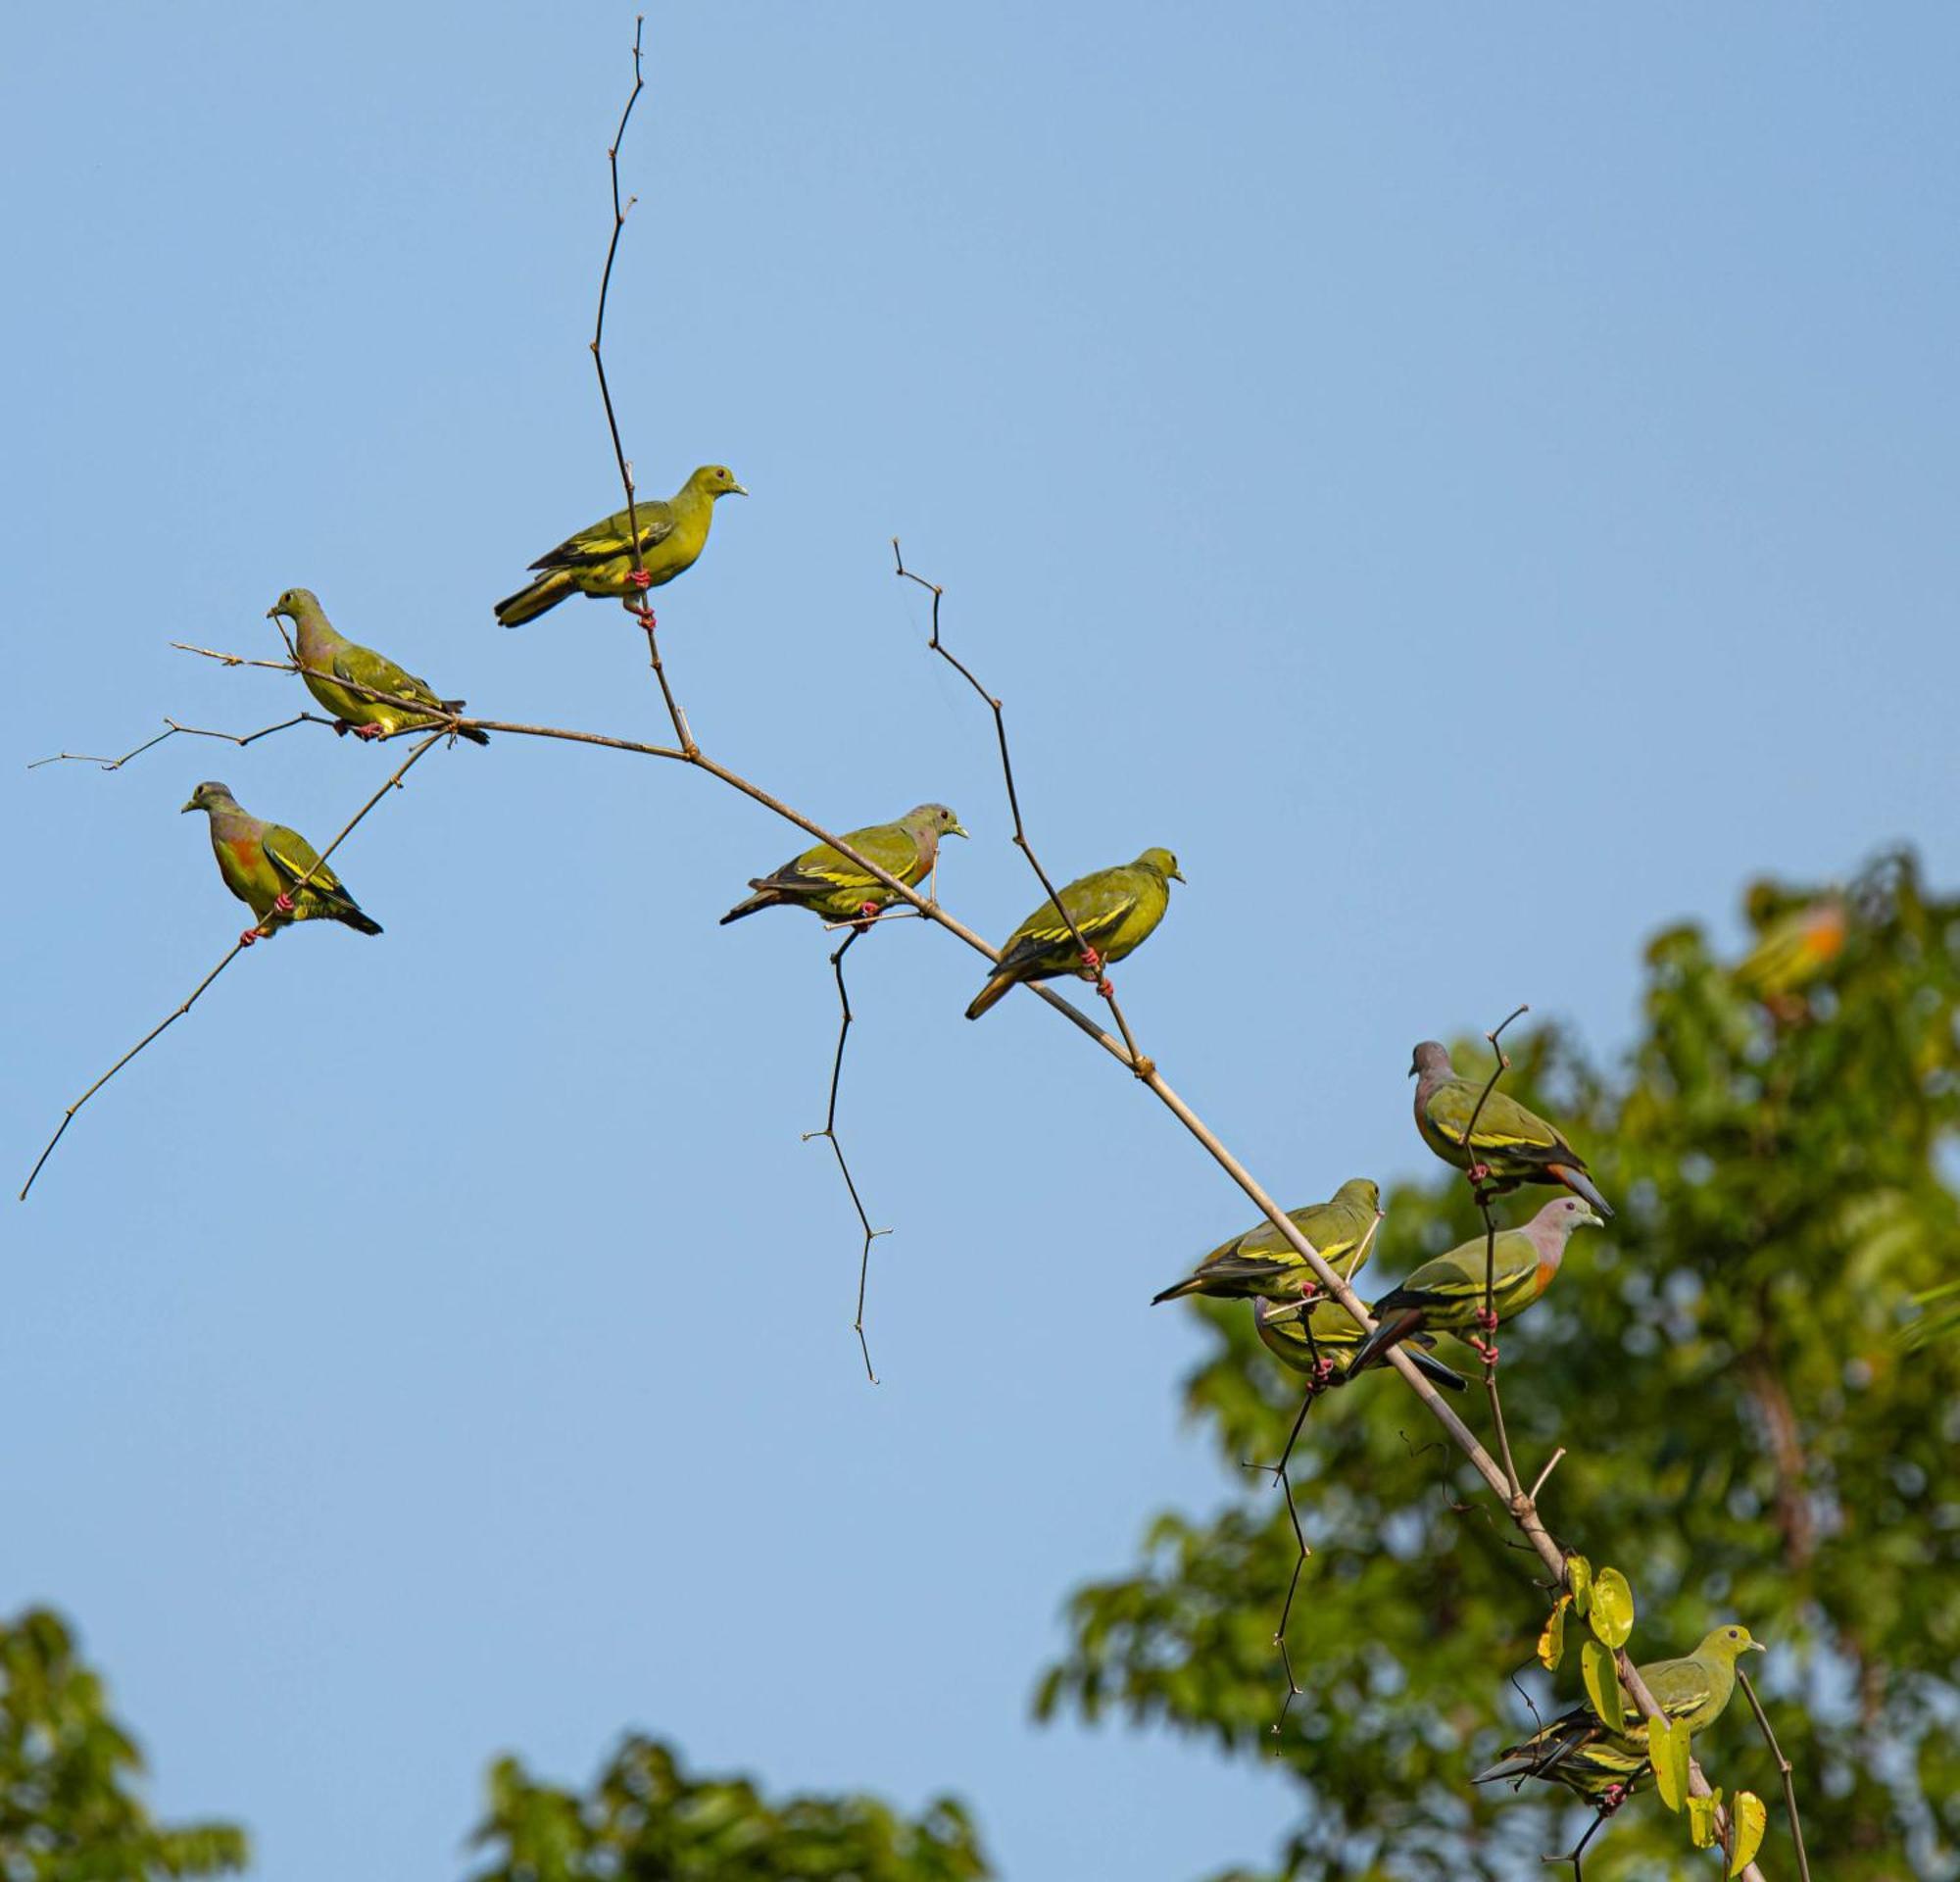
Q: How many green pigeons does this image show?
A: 12